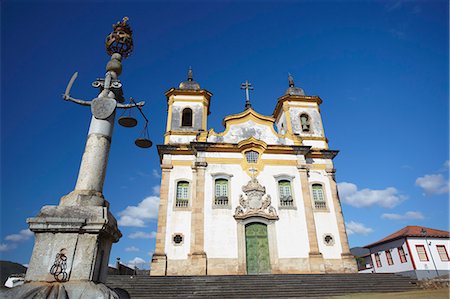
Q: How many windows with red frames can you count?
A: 5